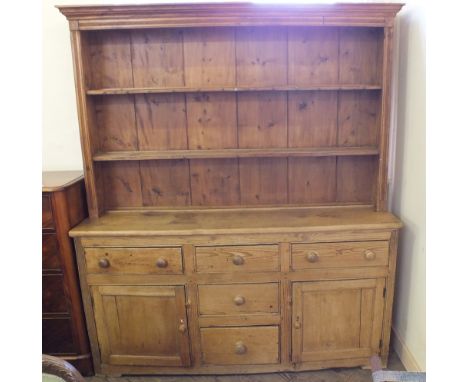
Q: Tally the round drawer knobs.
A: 7